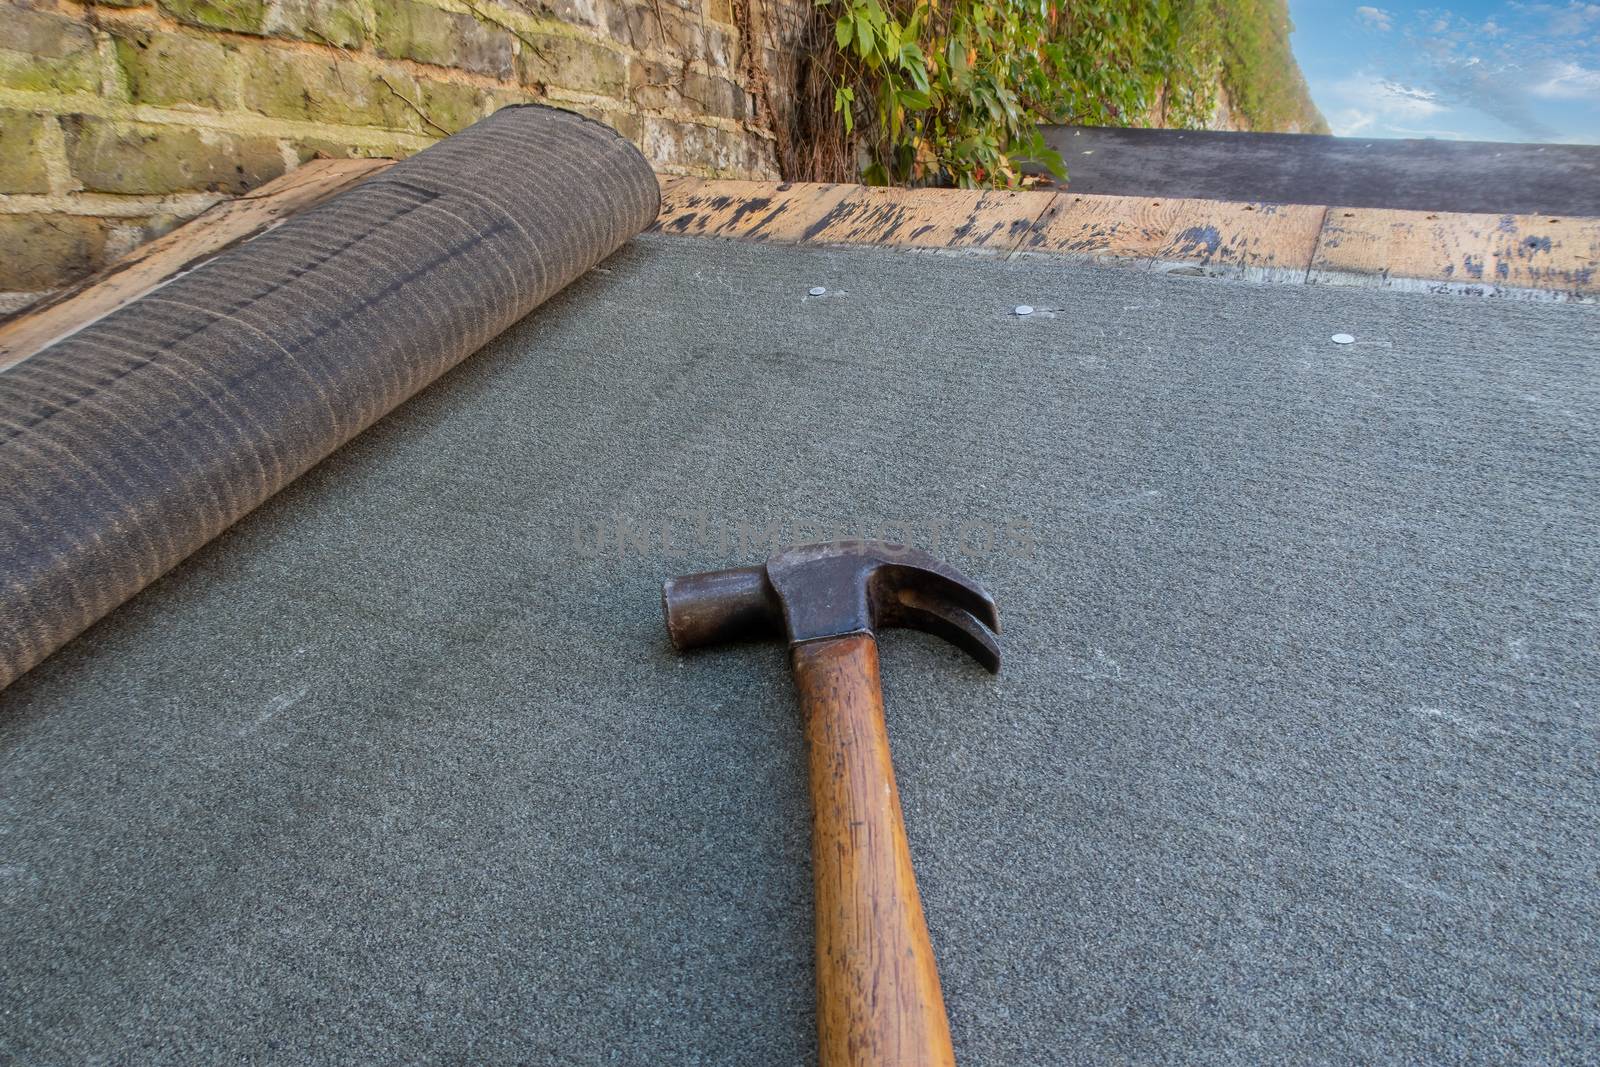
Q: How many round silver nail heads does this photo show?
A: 3